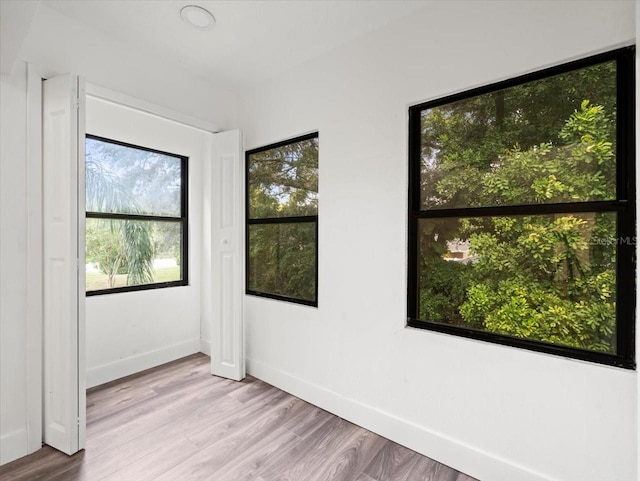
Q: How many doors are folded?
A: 2